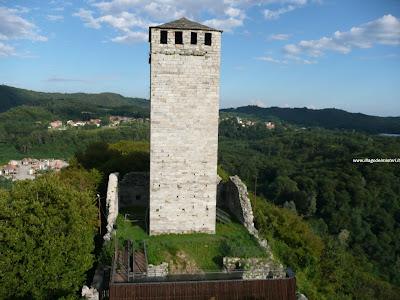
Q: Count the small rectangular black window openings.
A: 4